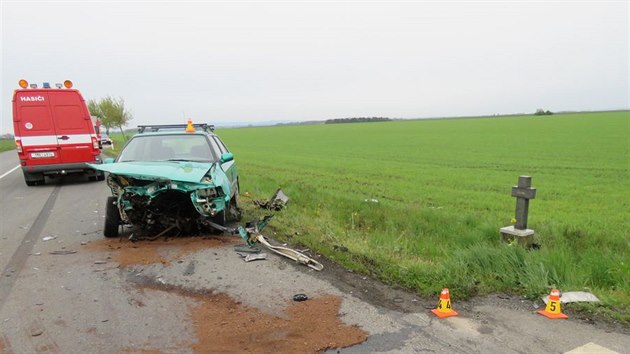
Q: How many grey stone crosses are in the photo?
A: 1